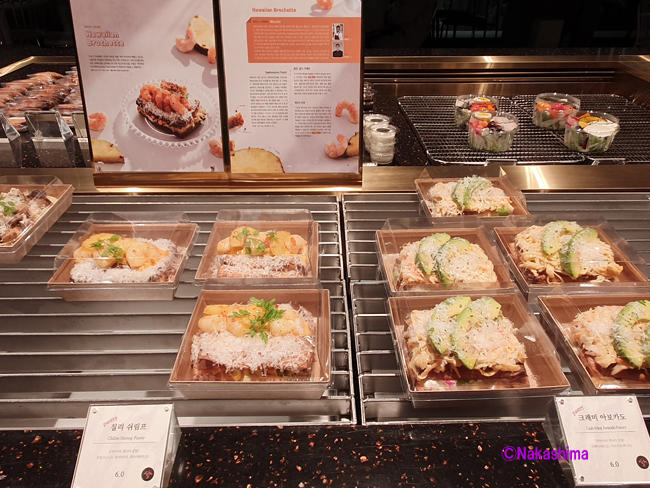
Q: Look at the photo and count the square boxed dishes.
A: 9